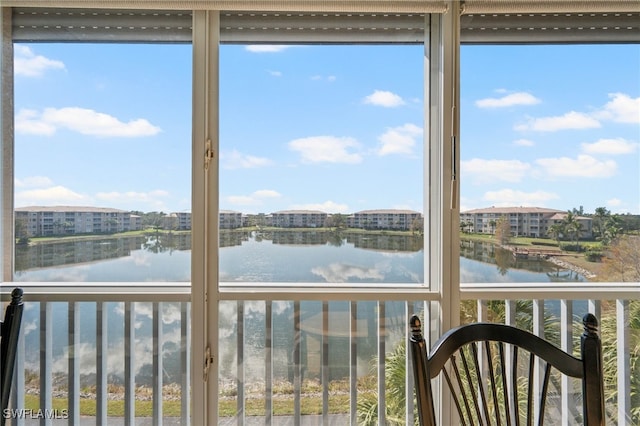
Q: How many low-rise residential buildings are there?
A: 5